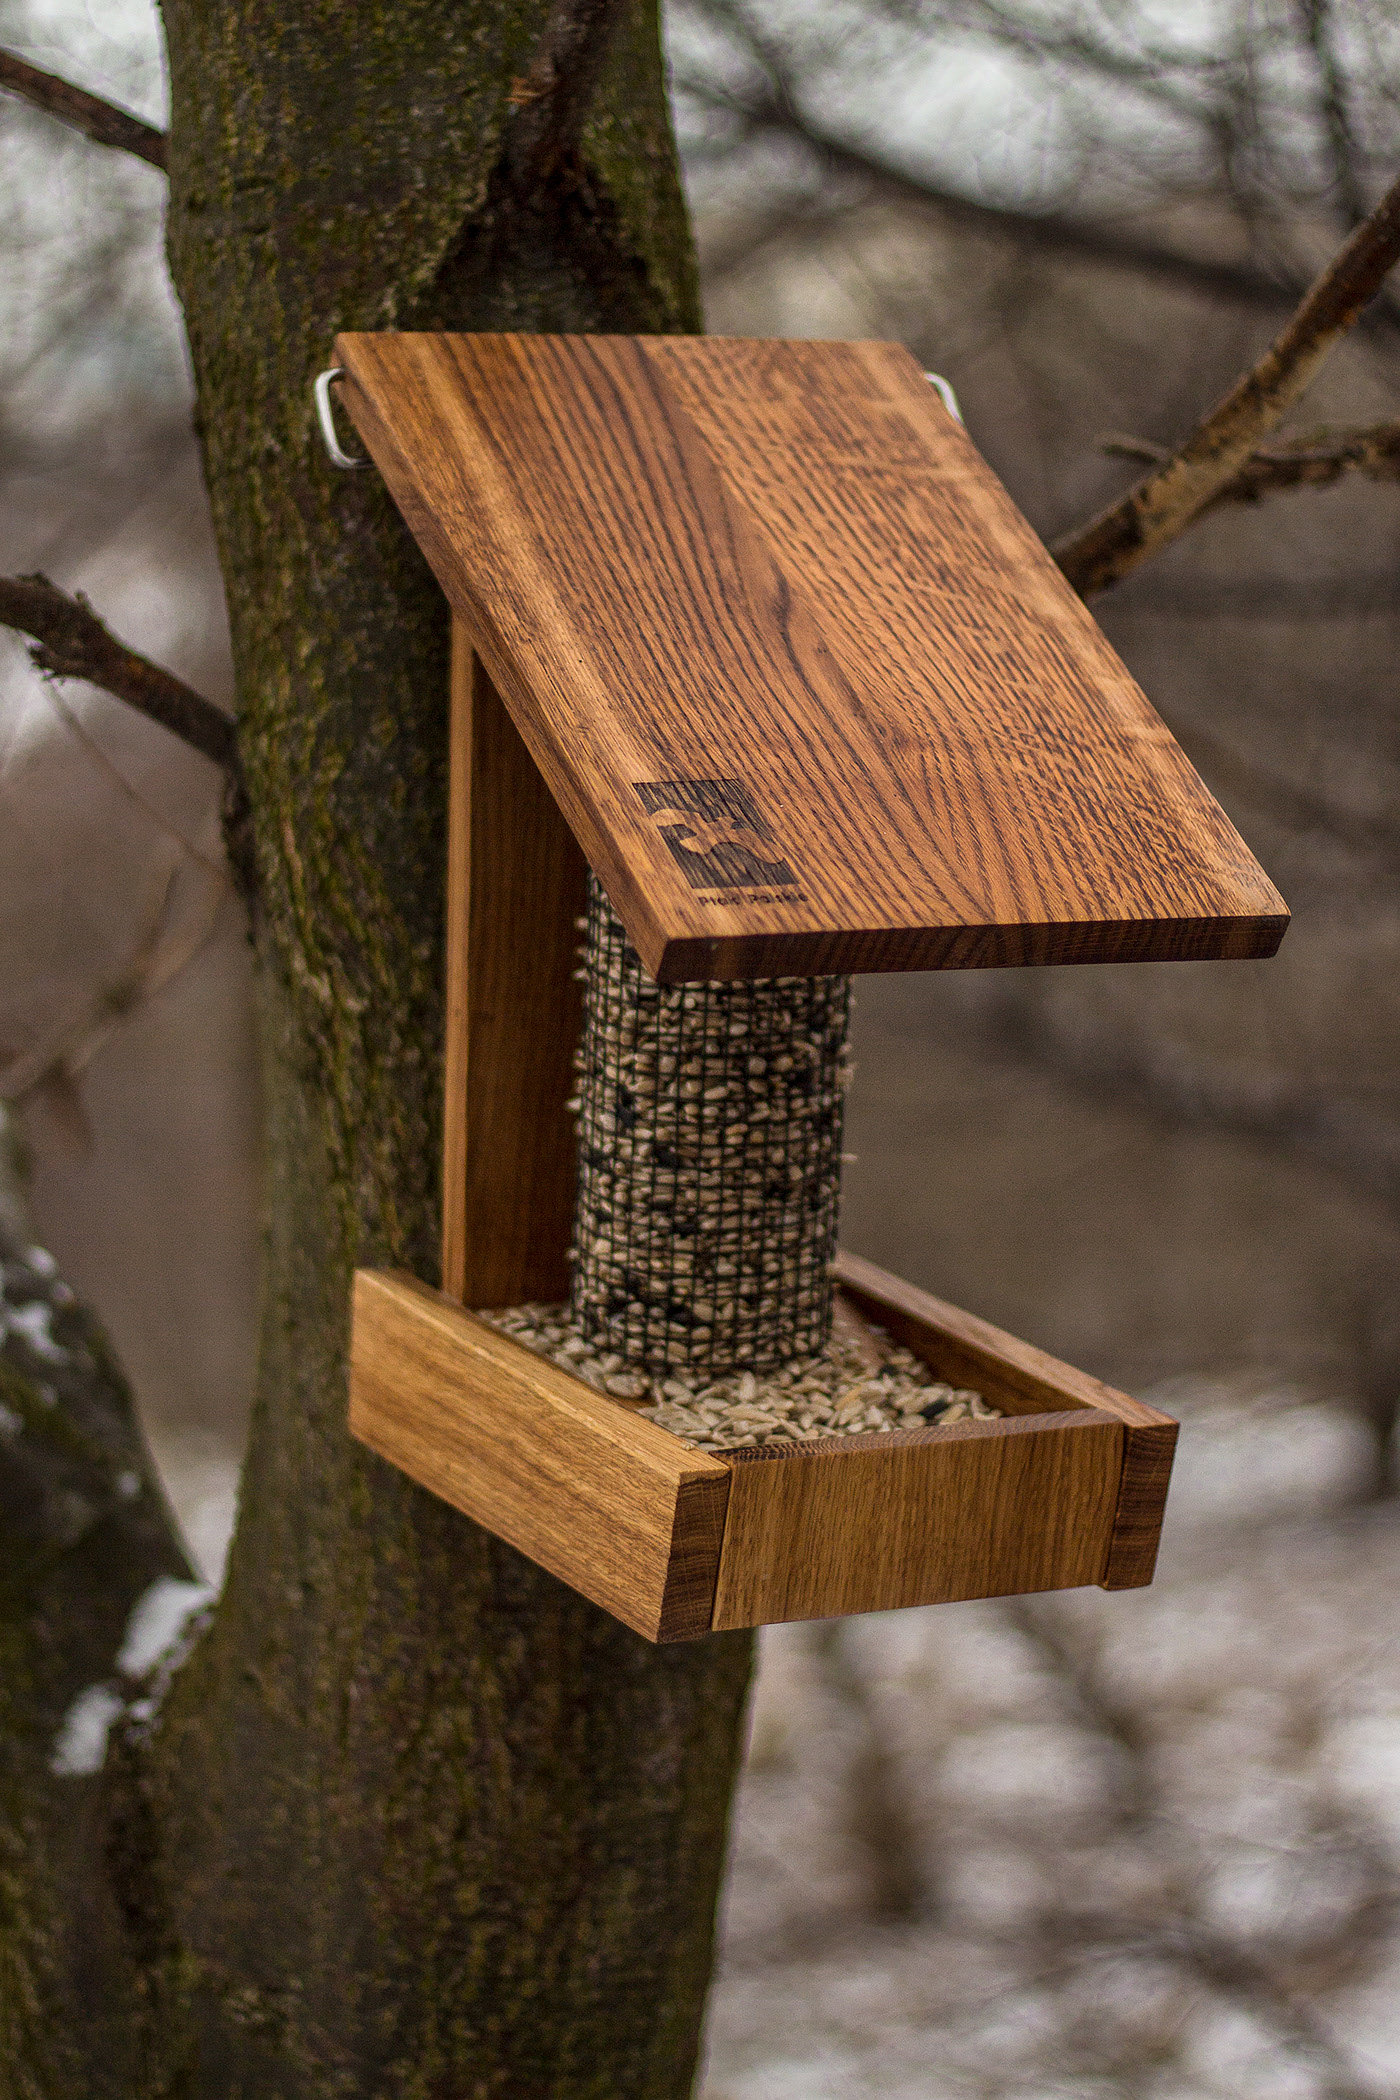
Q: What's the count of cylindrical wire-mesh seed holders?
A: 1